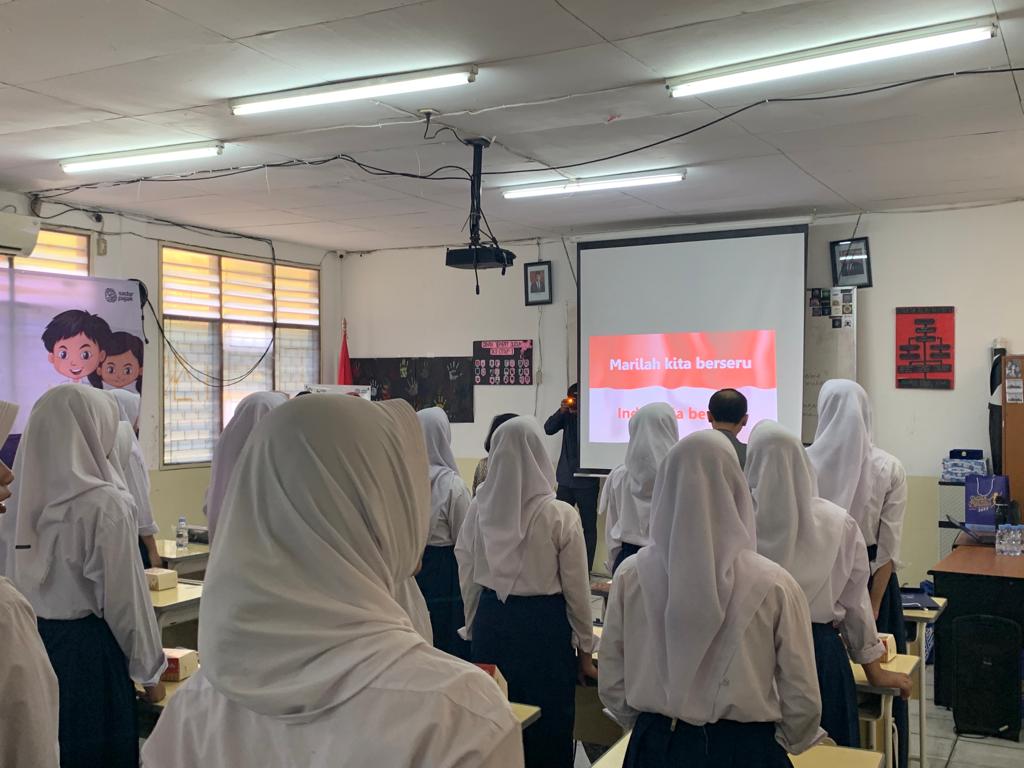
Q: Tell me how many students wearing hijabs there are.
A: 12